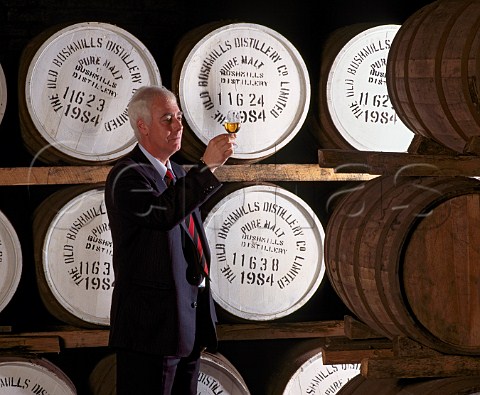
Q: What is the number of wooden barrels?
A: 13